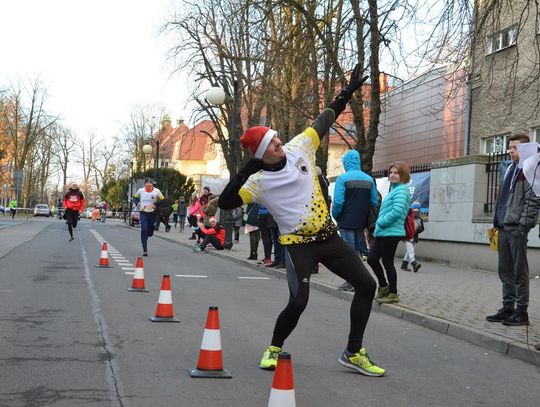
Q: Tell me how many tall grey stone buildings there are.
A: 1